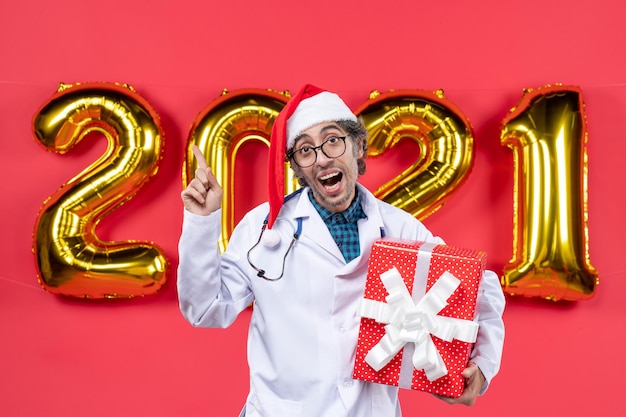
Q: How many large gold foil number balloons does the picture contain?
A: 4